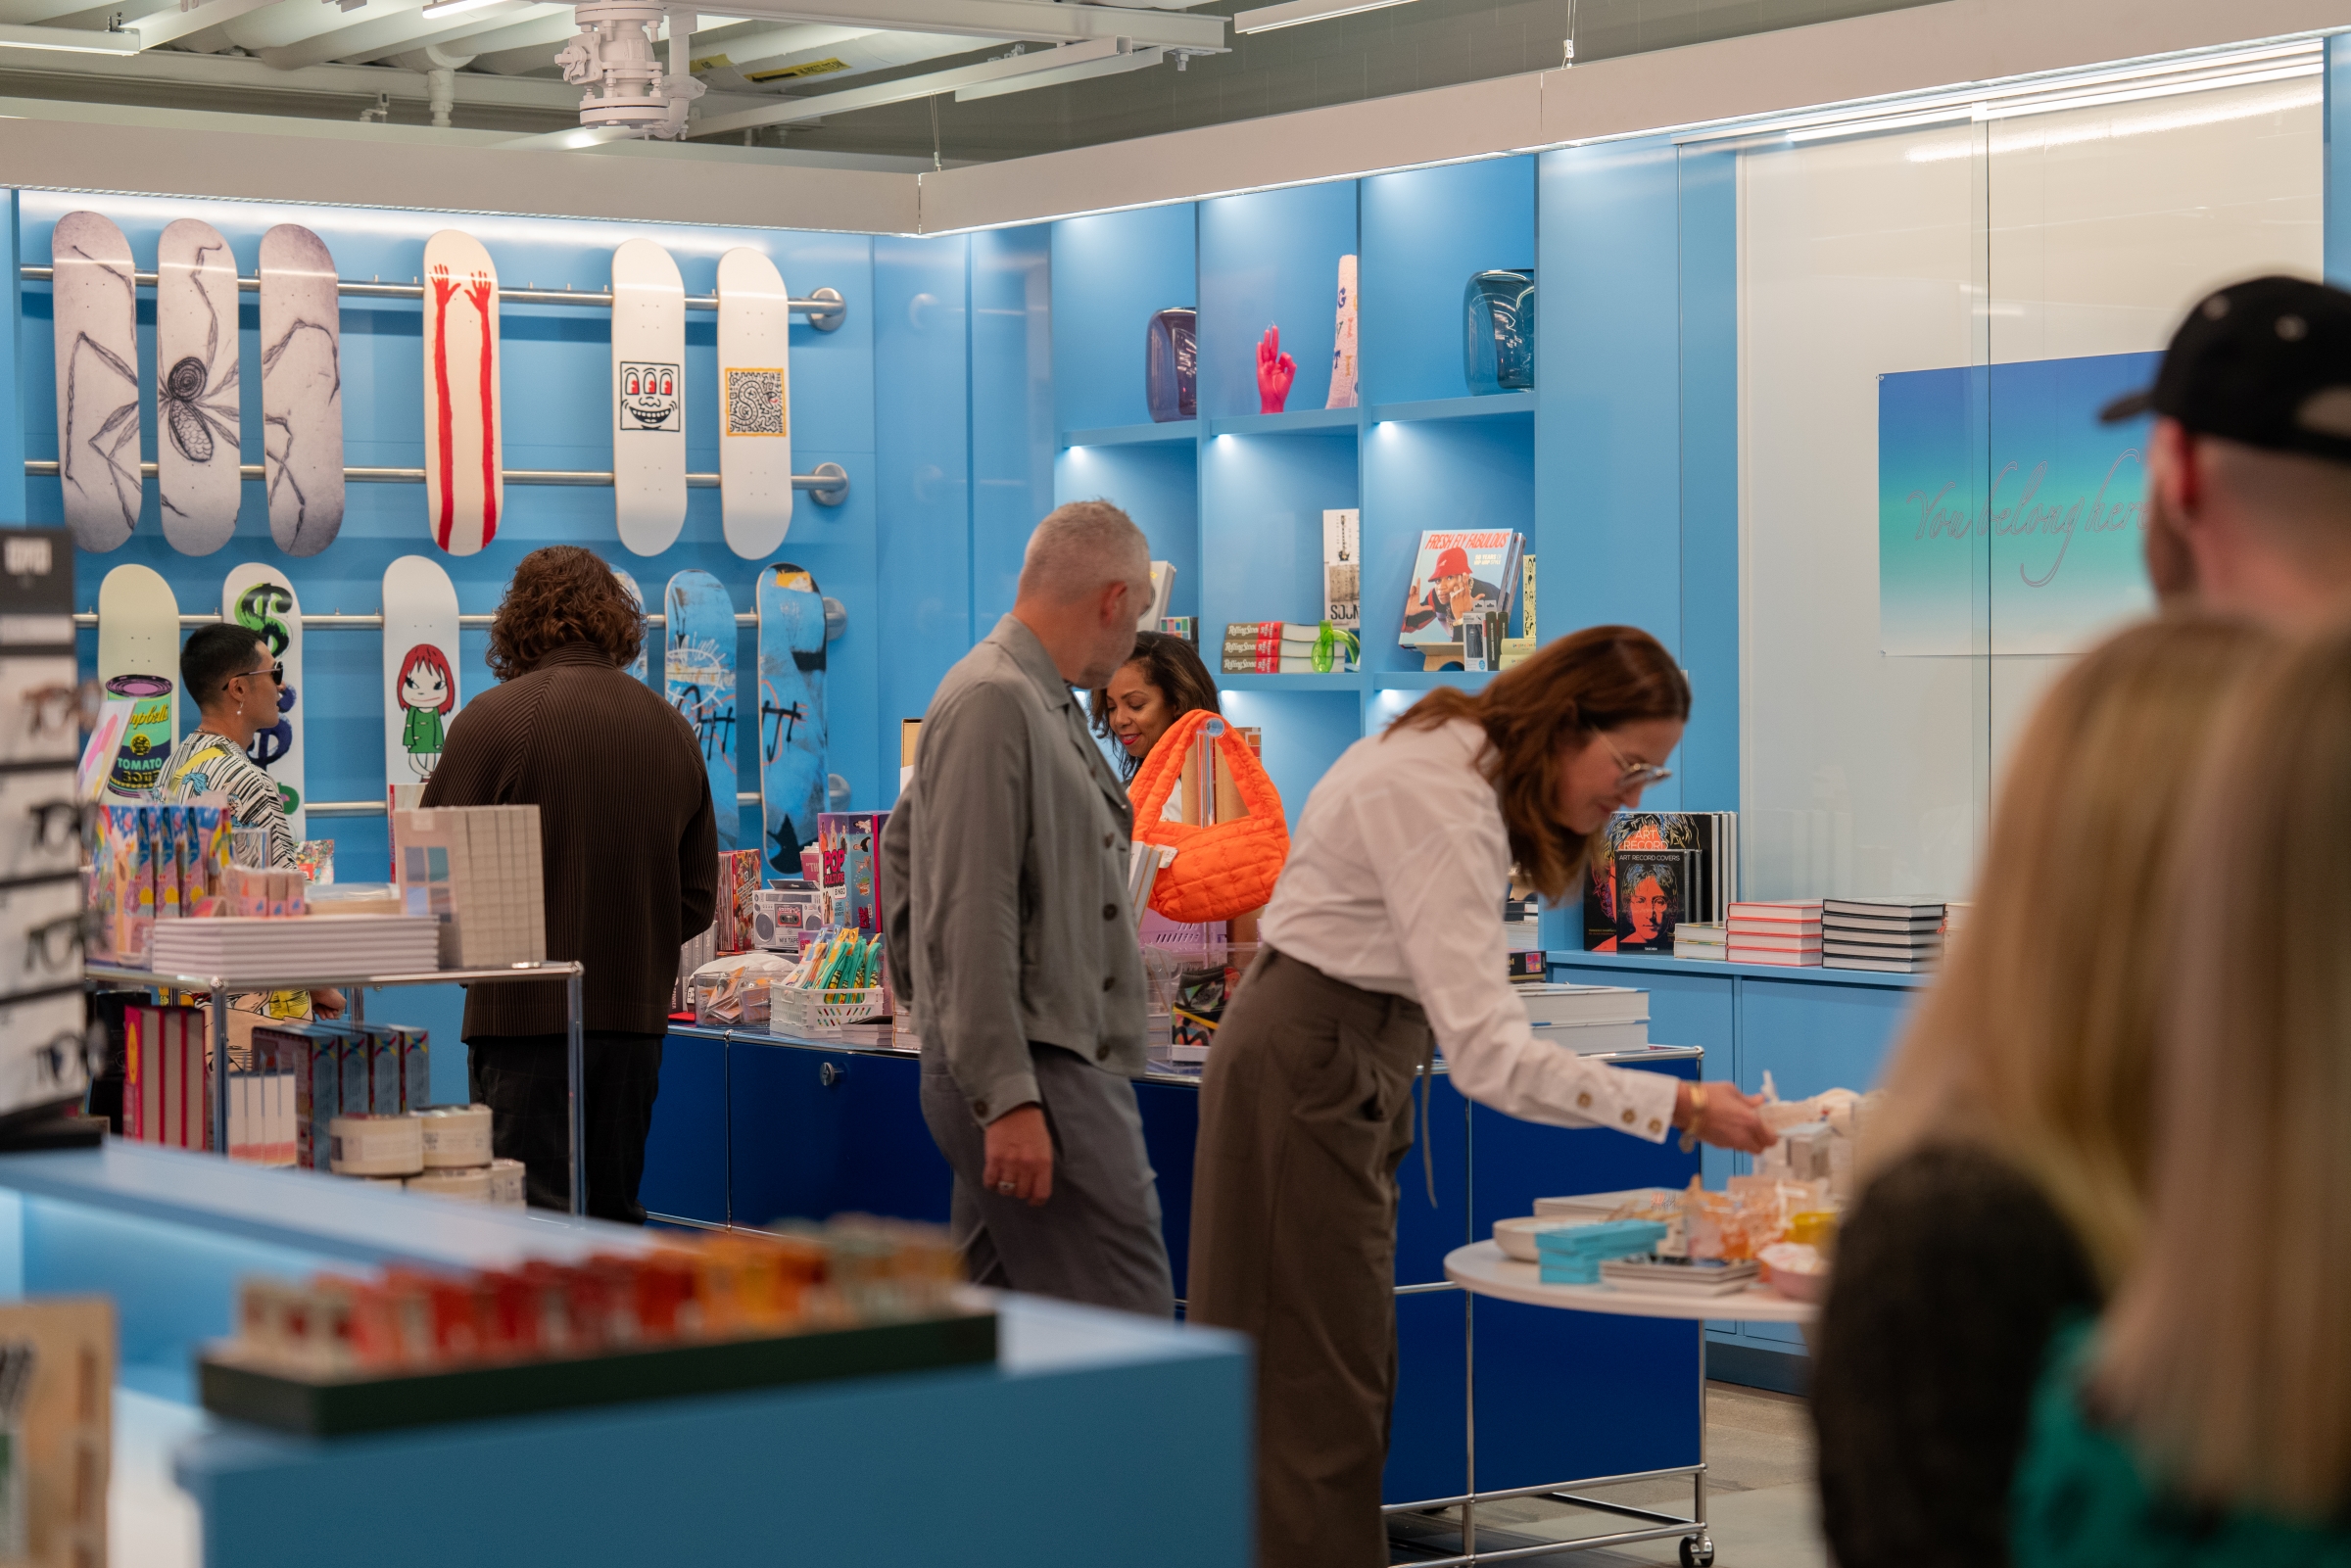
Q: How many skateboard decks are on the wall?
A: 12